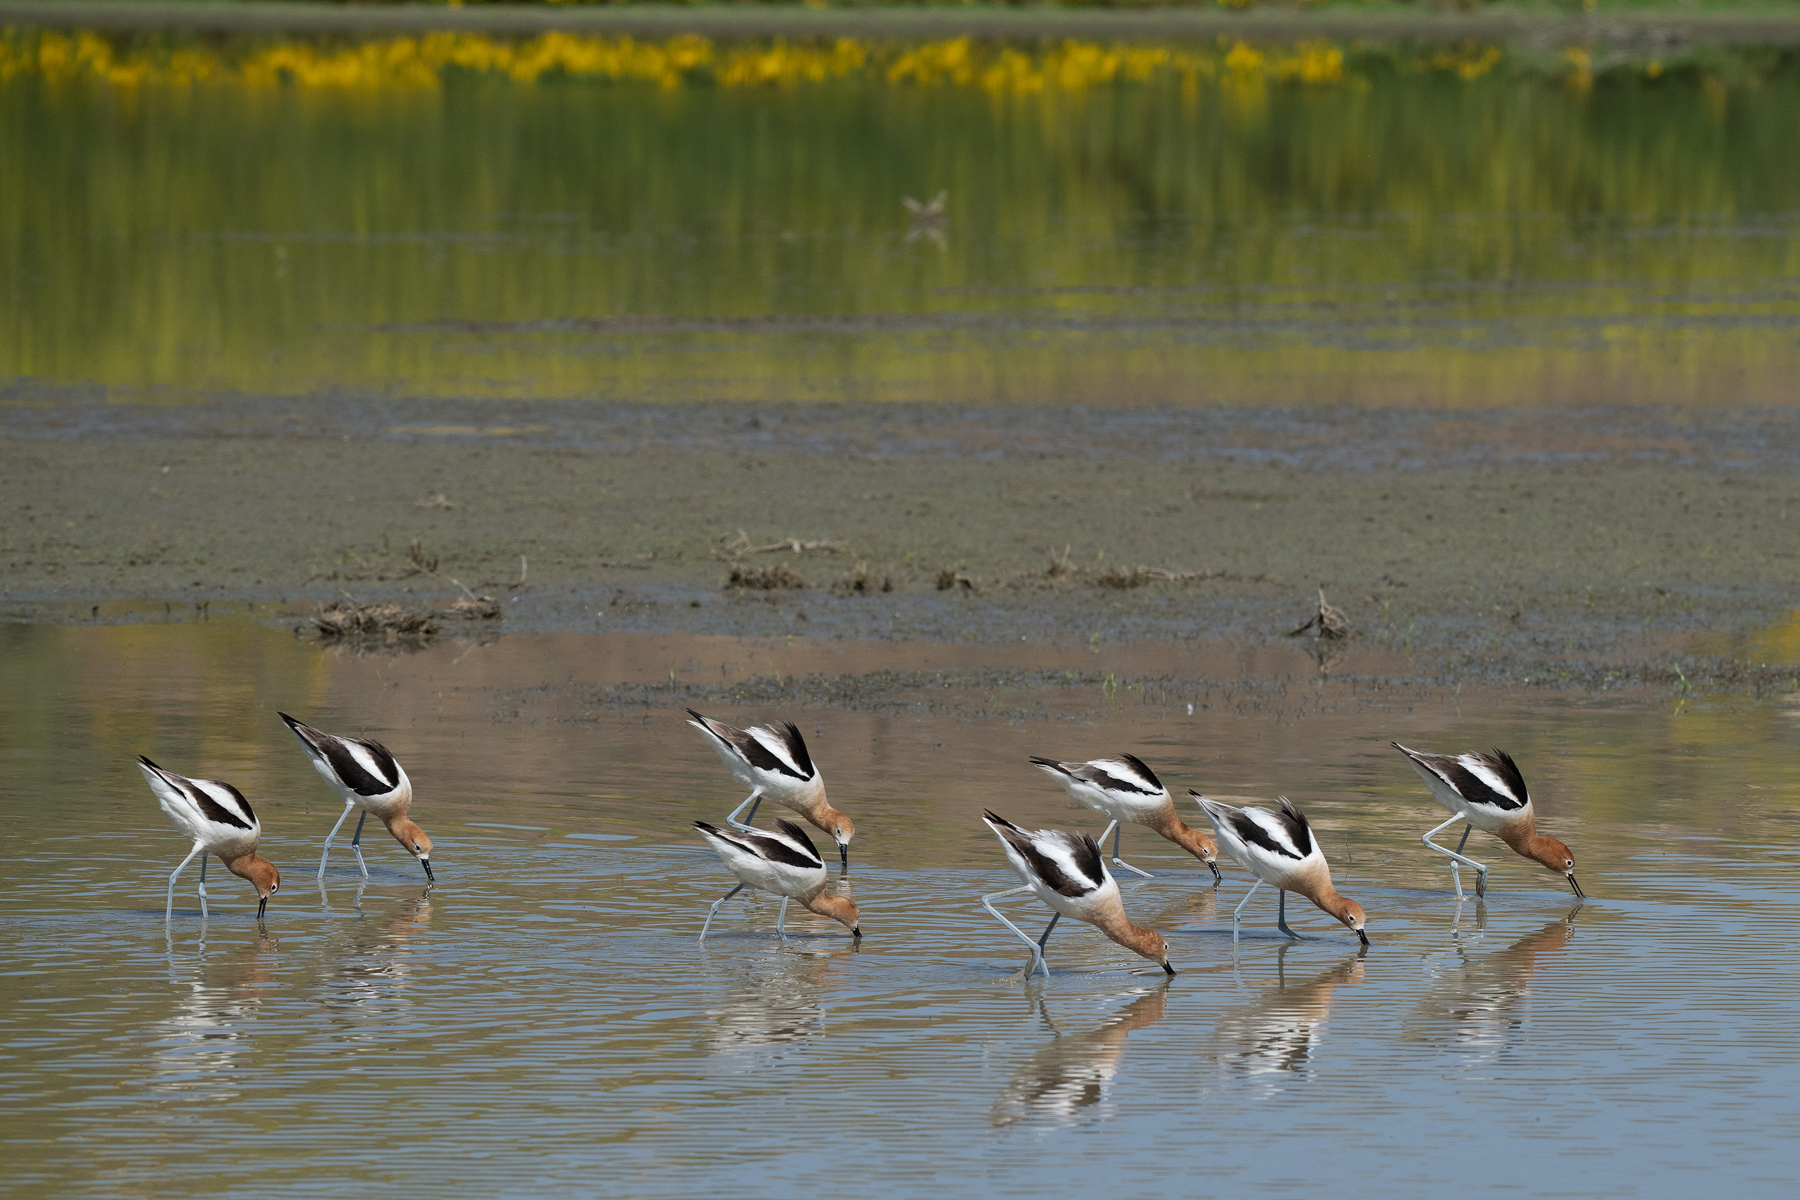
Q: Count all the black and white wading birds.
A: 8